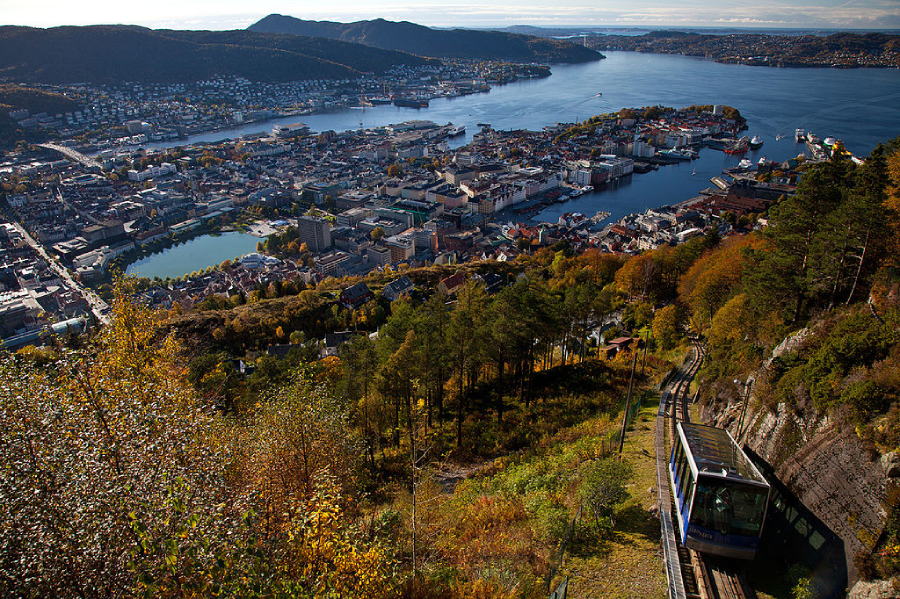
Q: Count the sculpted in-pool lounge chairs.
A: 0